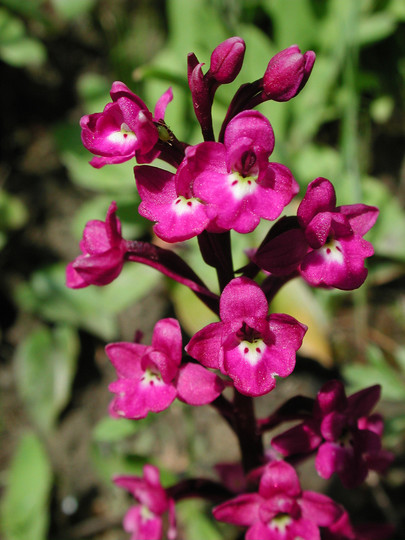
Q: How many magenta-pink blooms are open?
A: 10